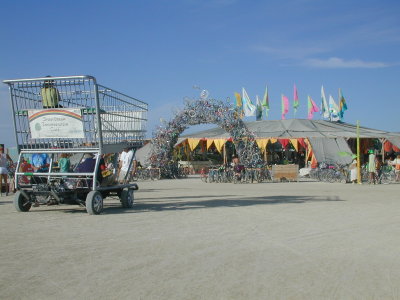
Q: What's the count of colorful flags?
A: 10